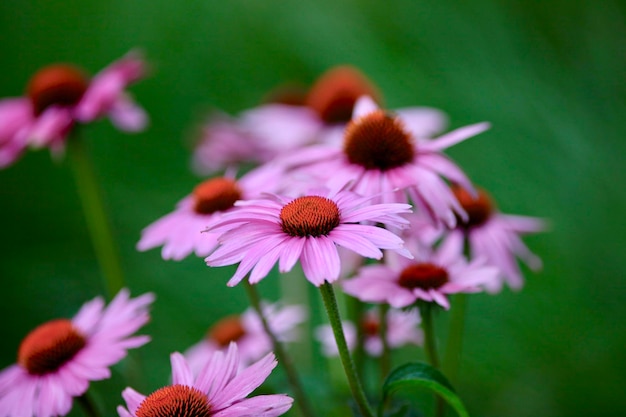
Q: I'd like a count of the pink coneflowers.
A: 12